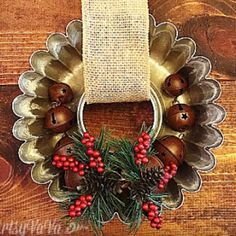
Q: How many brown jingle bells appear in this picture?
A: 8